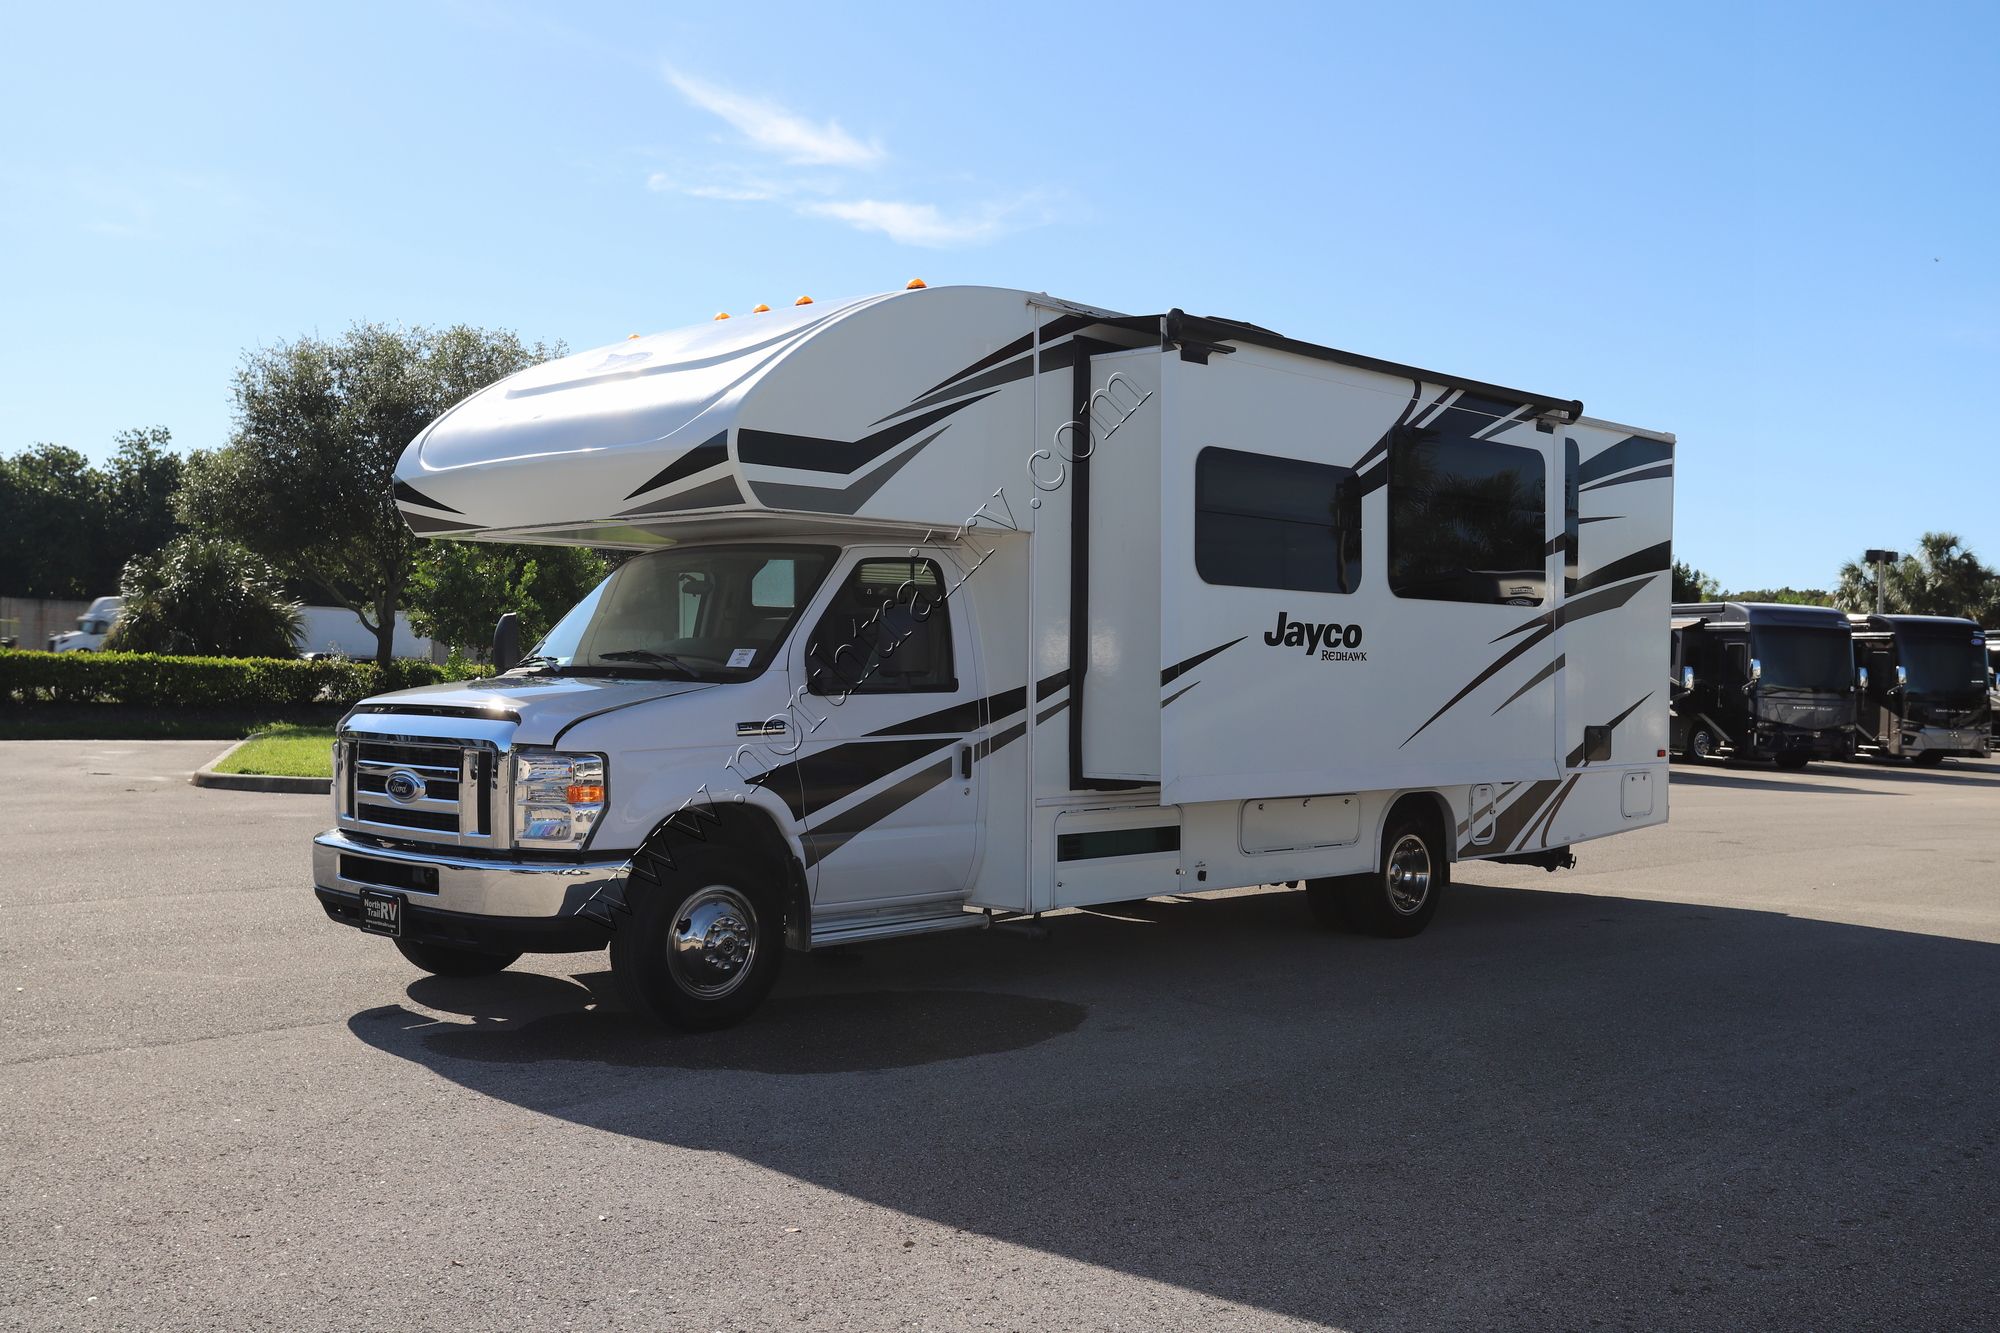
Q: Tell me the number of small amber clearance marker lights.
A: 5